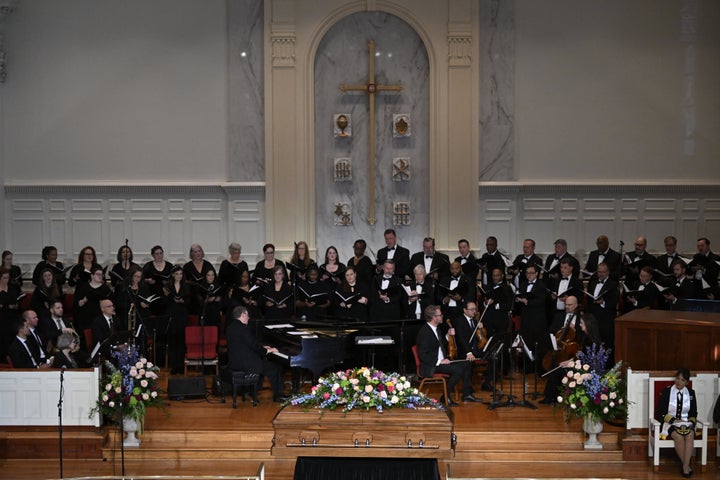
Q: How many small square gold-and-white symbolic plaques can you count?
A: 6